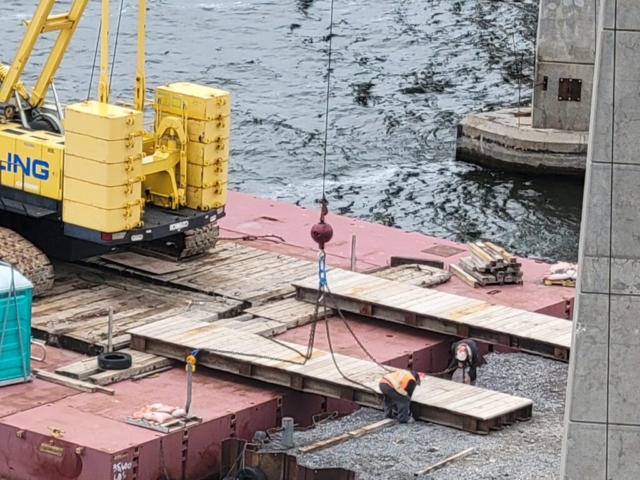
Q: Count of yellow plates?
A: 10